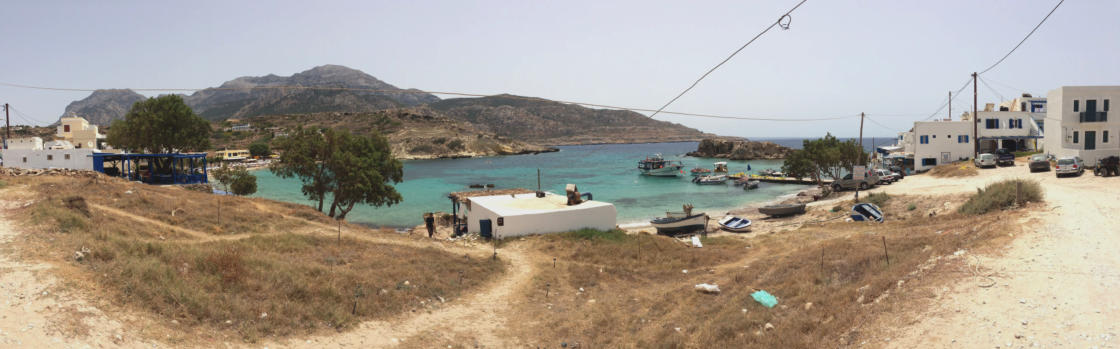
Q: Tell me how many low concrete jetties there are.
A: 1